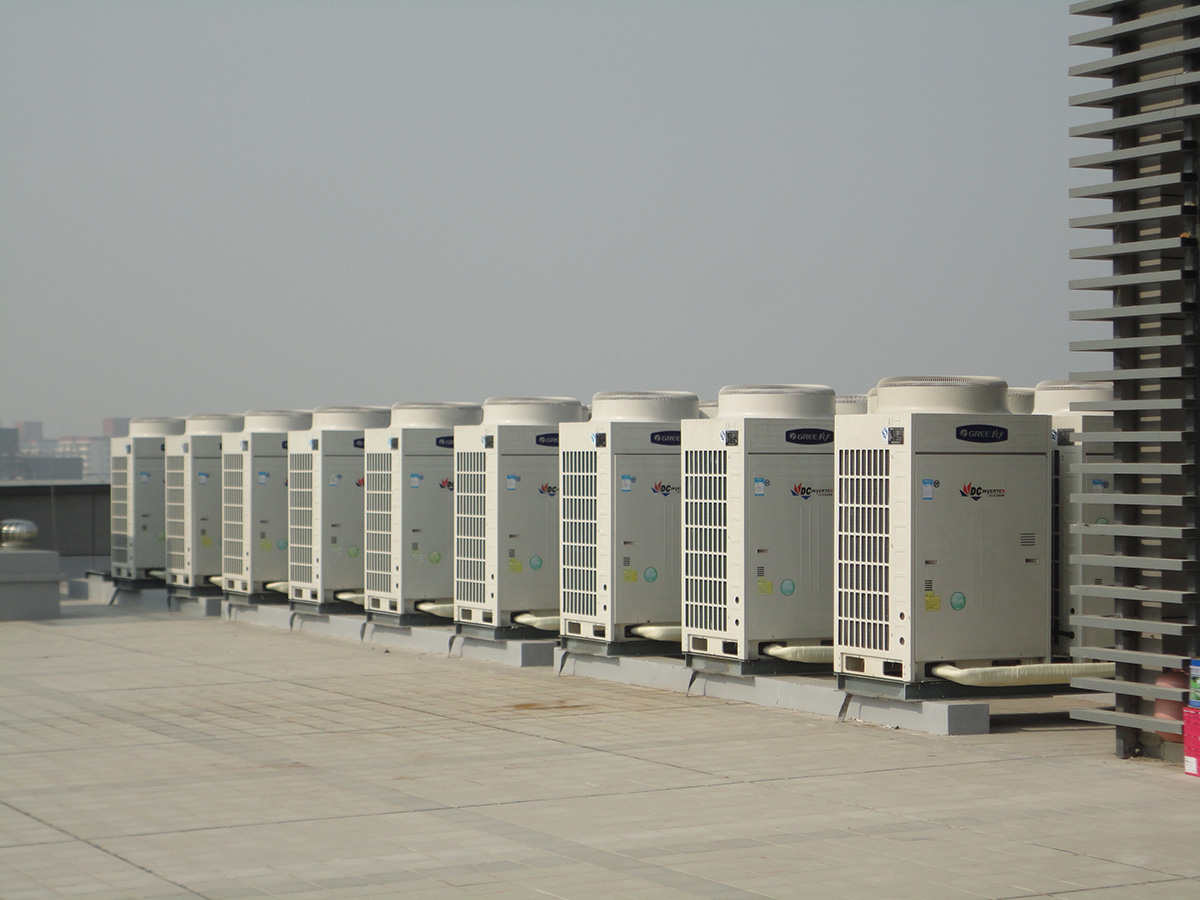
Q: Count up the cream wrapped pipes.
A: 9